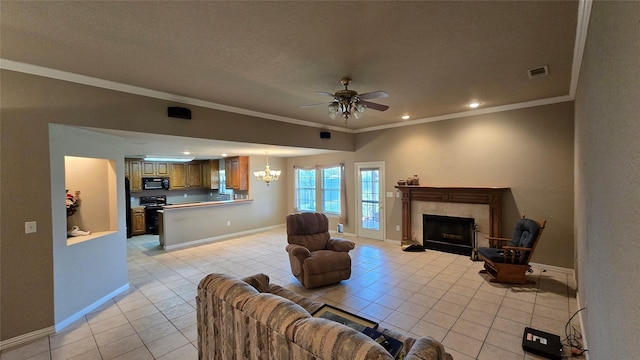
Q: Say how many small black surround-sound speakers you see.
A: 2